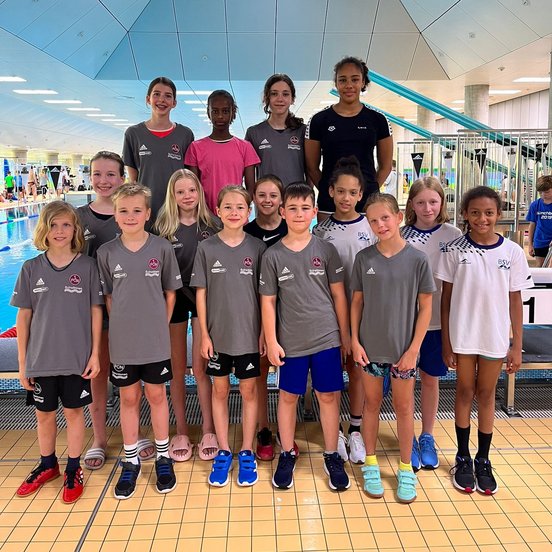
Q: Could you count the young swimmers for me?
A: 15